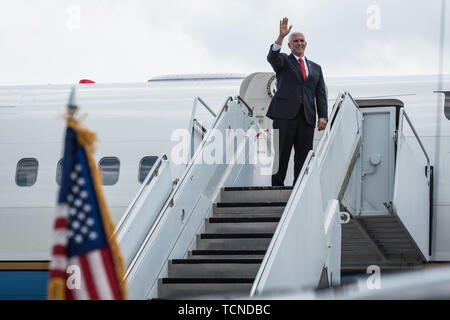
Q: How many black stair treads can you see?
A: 7